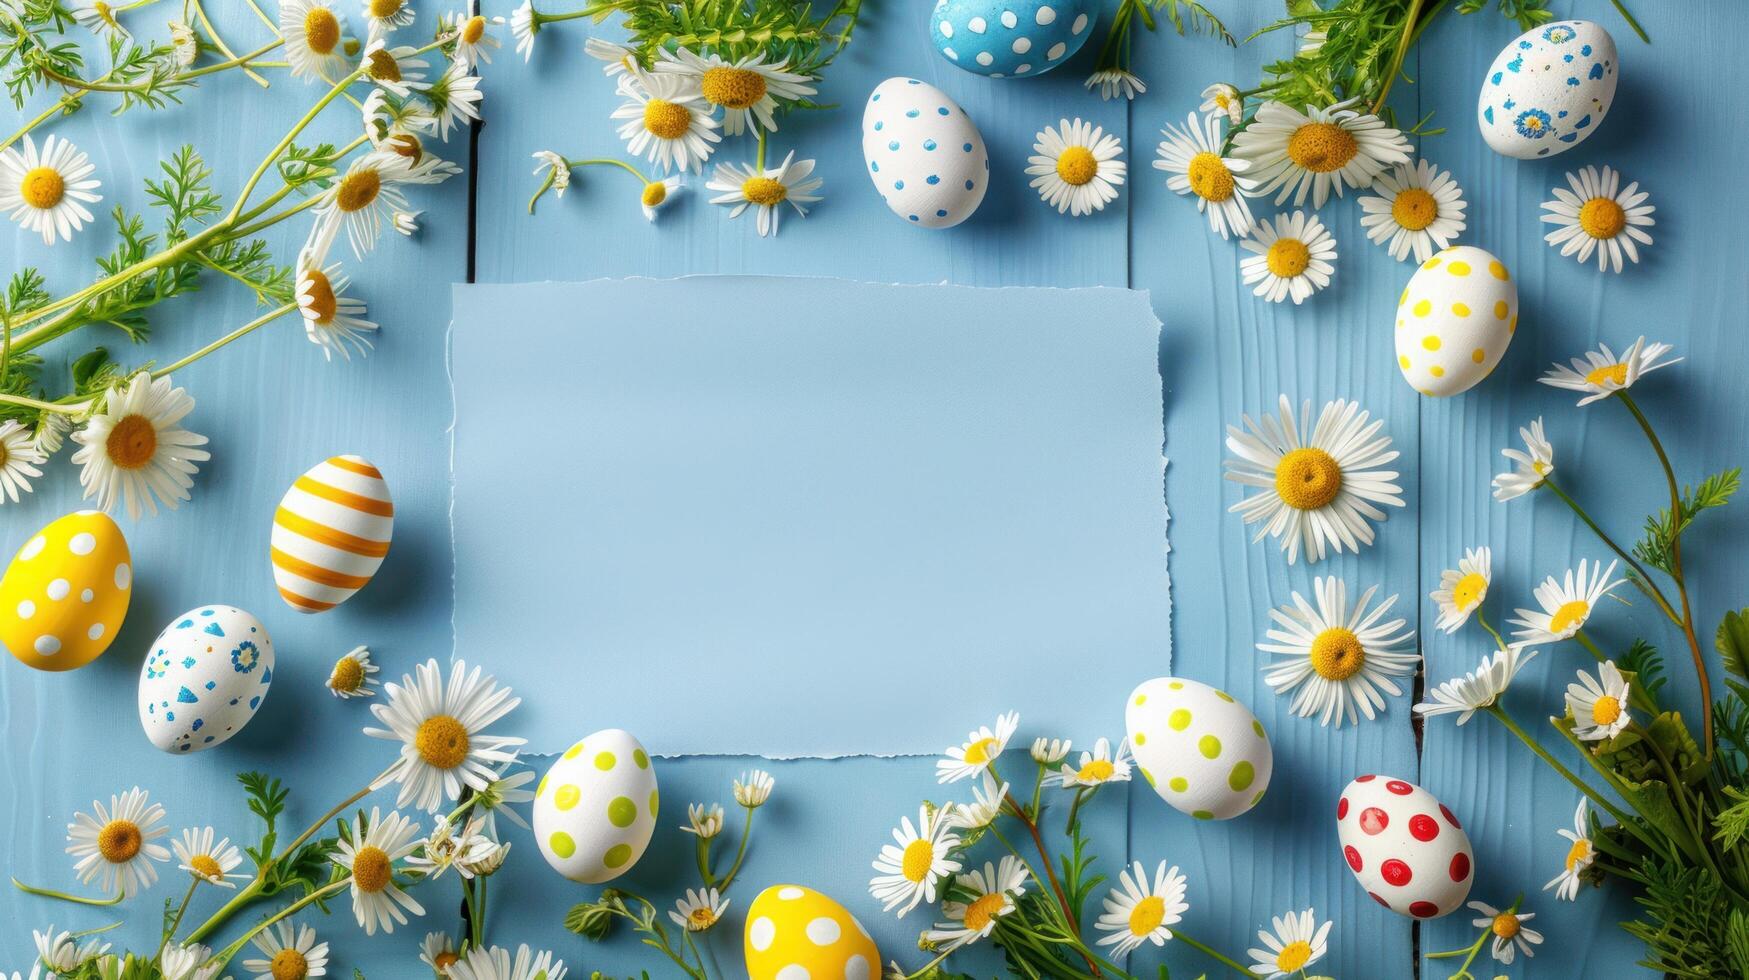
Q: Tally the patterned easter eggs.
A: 11